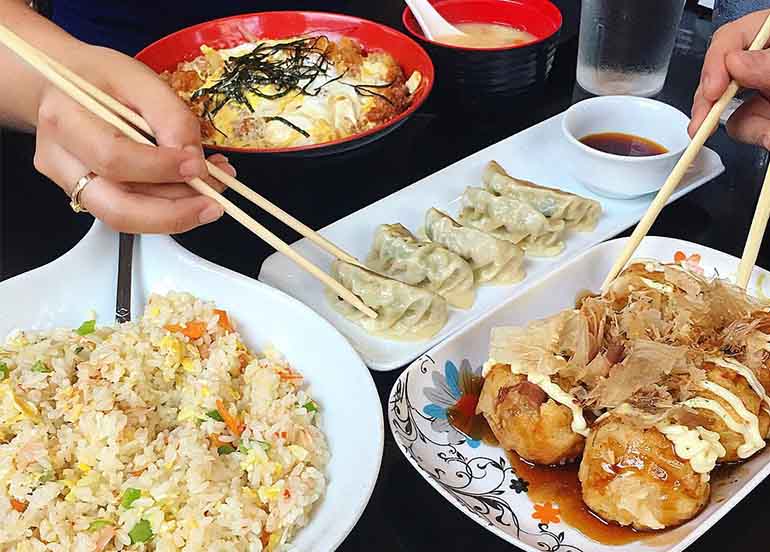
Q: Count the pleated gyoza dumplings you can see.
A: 5